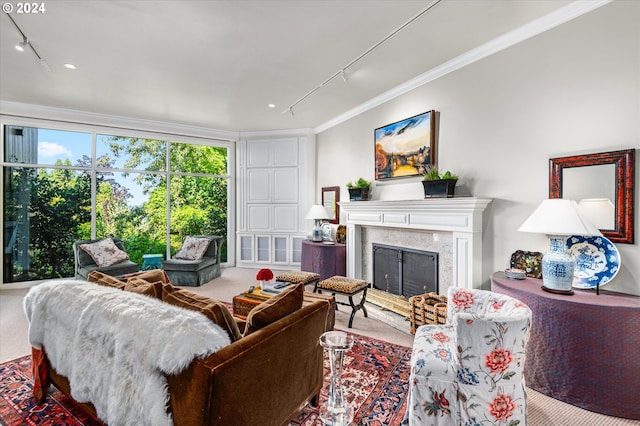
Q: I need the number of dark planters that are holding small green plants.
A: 2